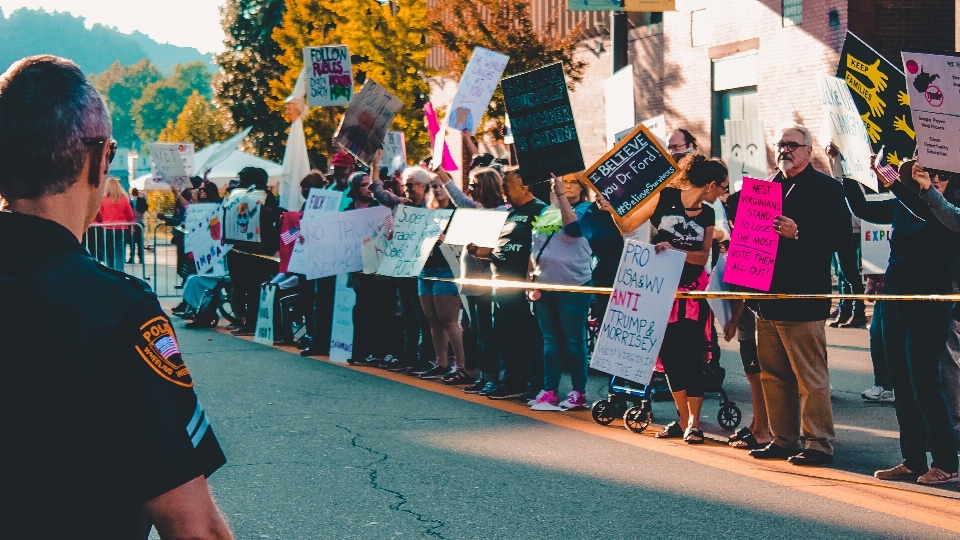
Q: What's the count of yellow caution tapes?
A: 1